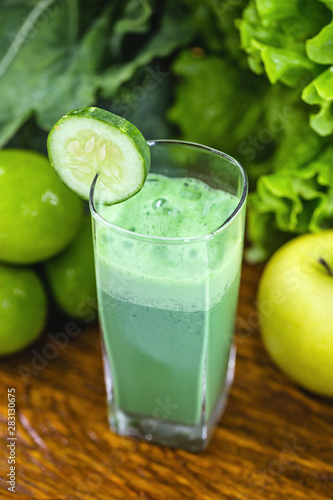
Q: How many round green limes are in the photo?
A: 3